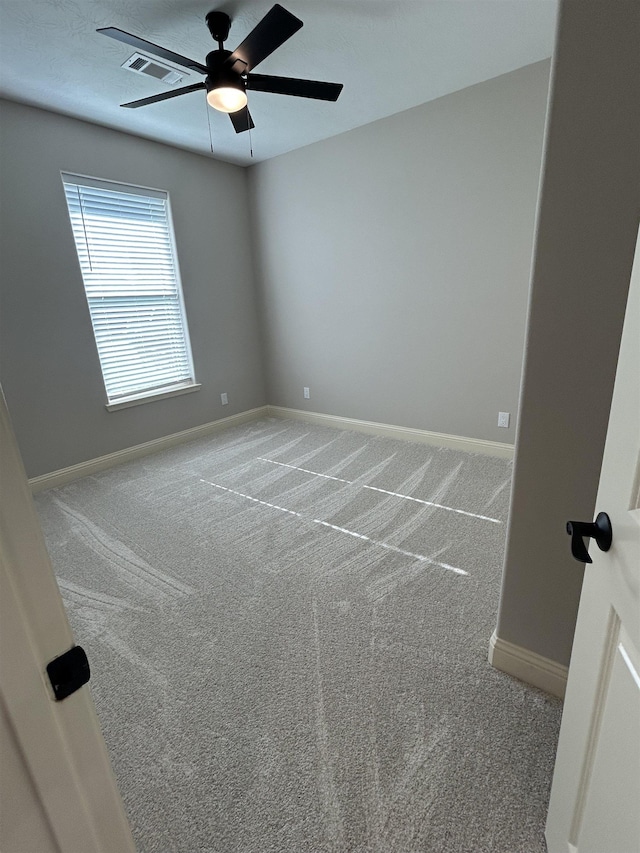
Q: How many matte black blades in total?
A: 5